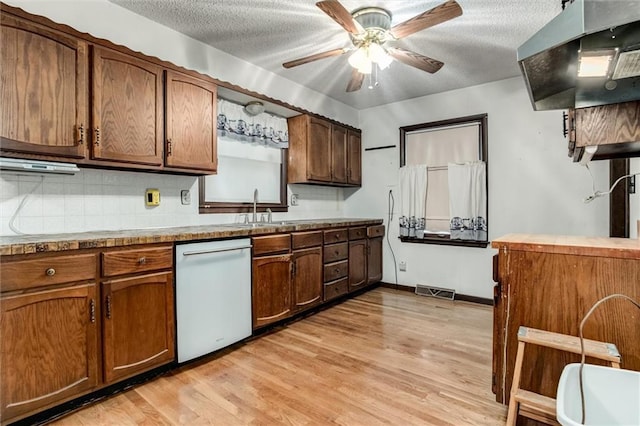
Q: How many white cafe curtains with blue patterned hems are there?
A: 2